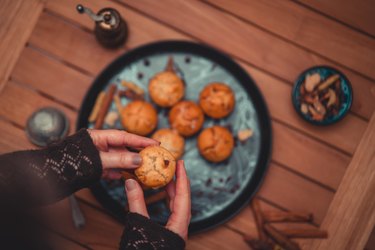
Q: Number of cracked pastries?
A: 7